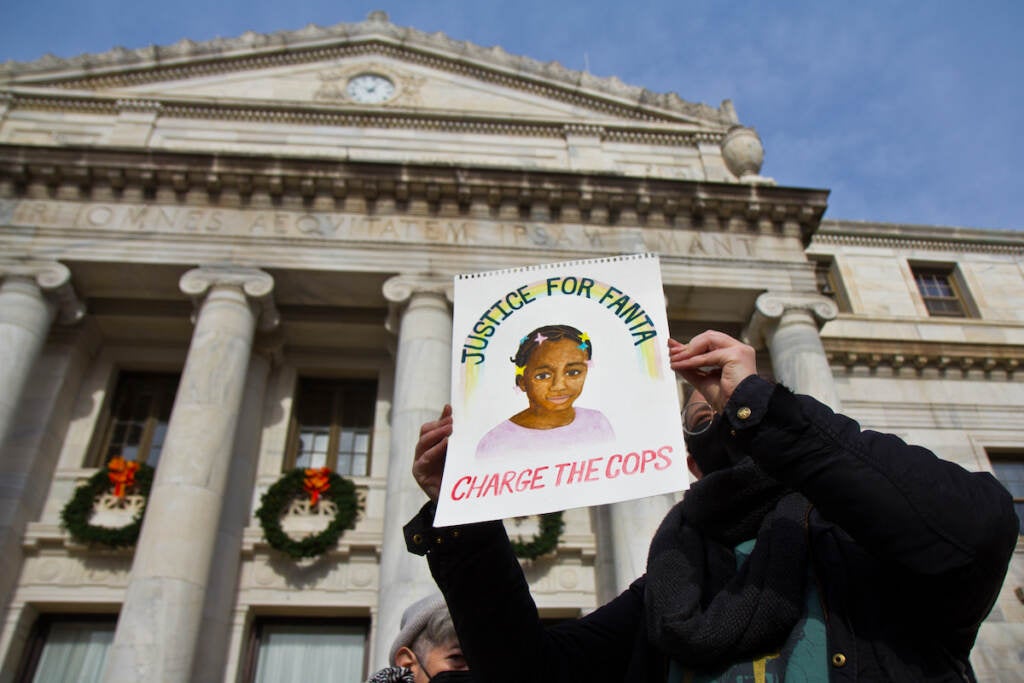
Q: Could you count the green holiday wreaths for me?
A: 3